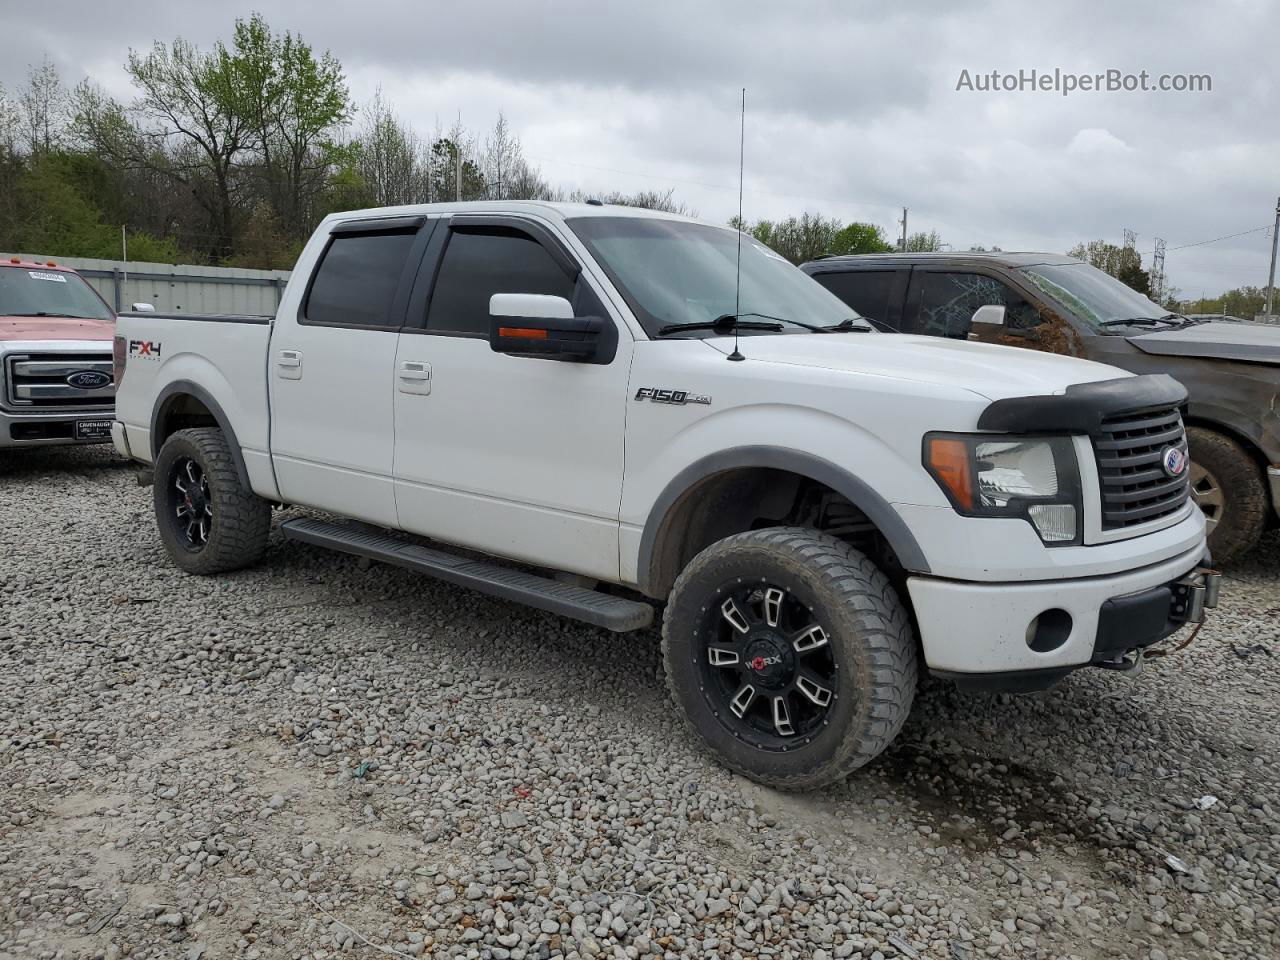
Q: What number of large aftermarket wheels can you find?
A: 2